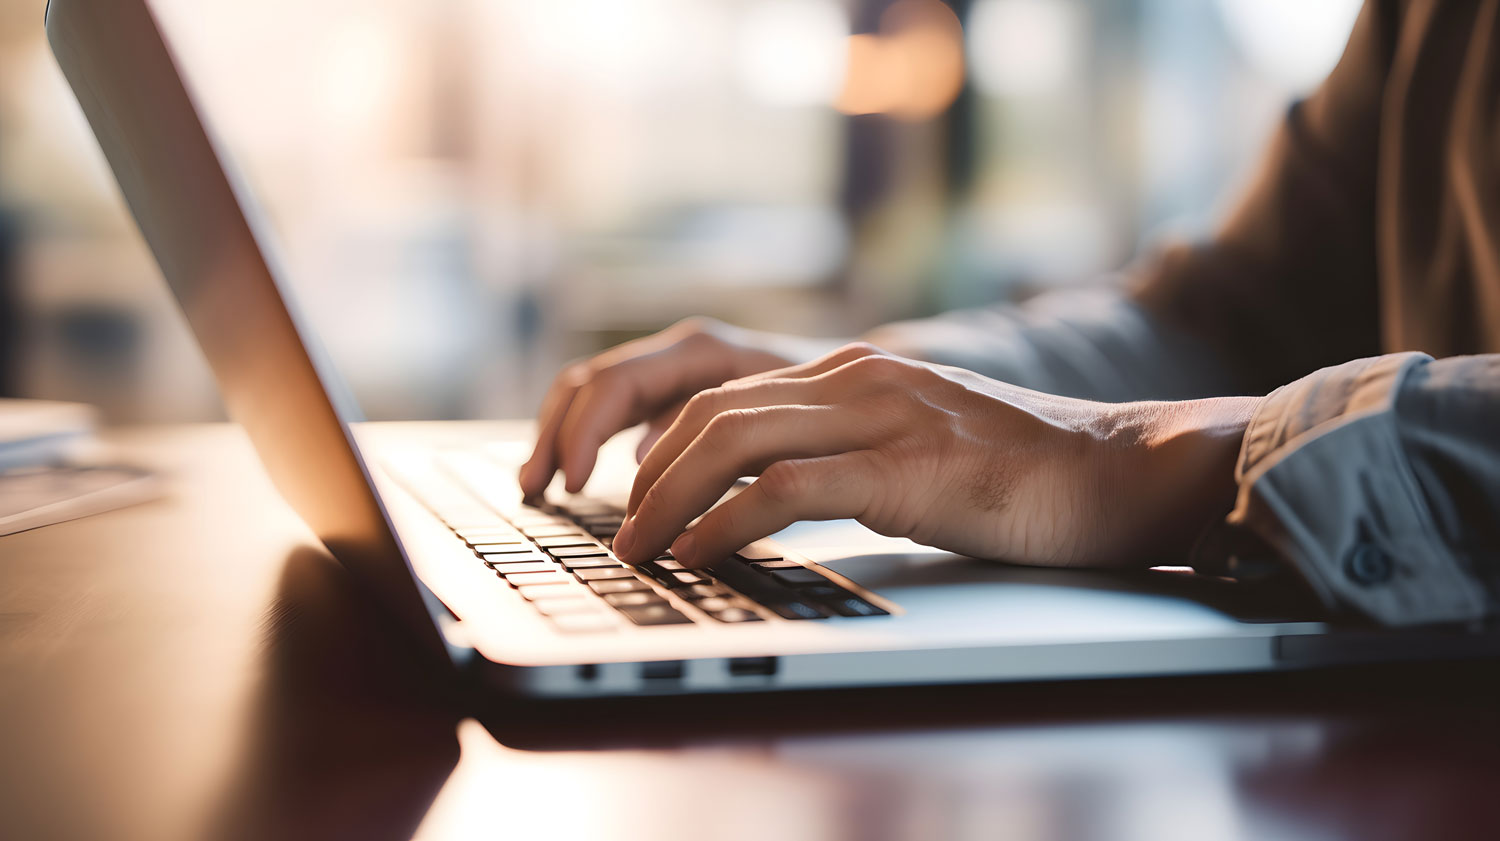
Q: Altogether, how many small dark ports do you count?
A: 3